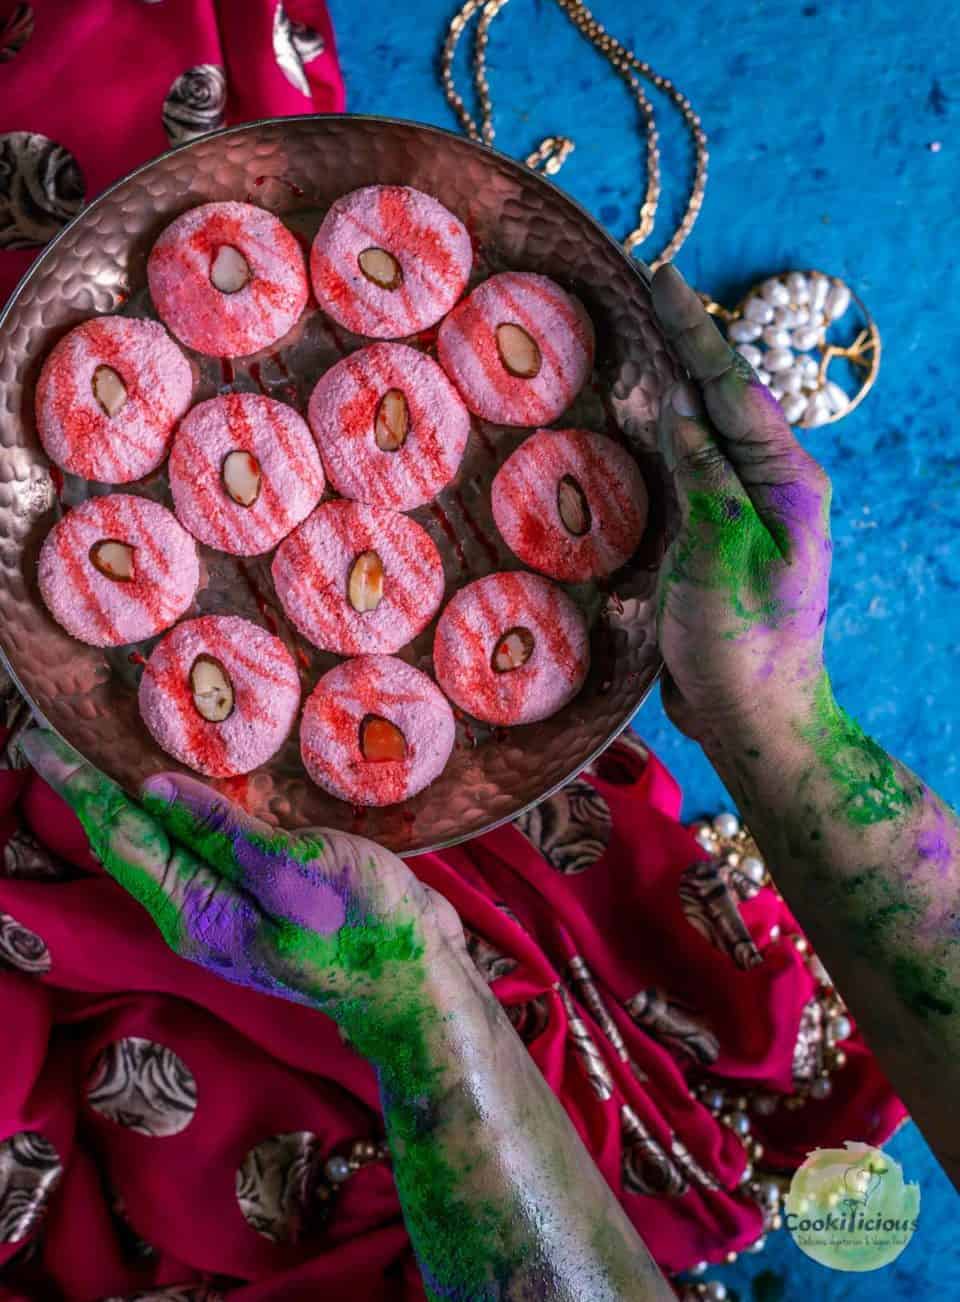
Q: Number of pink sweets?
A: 12